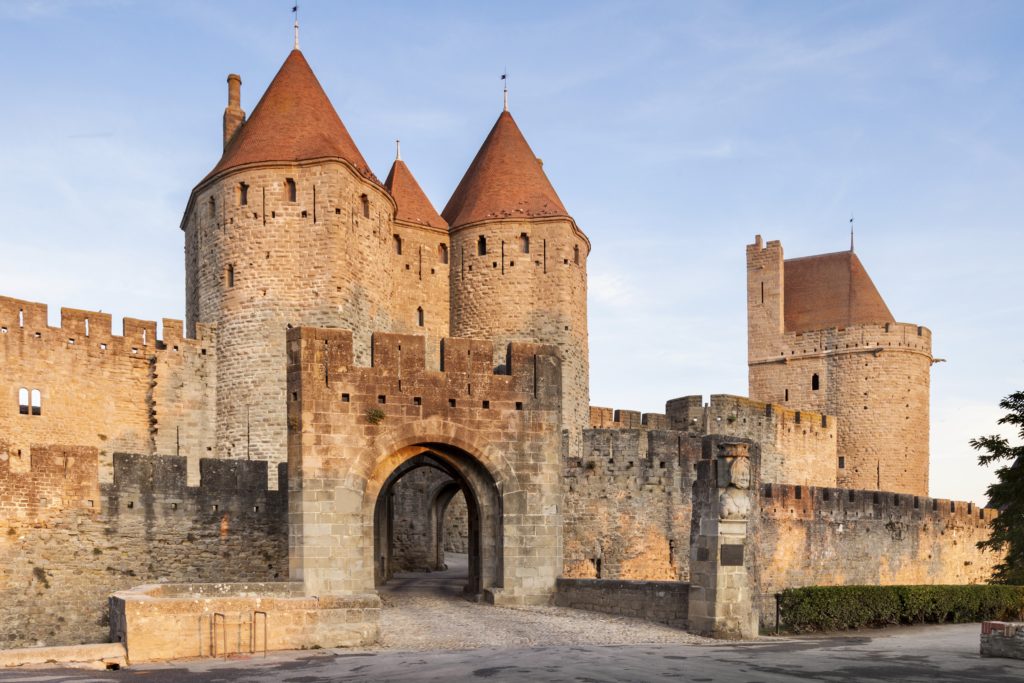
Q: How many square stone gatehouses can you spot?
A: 1